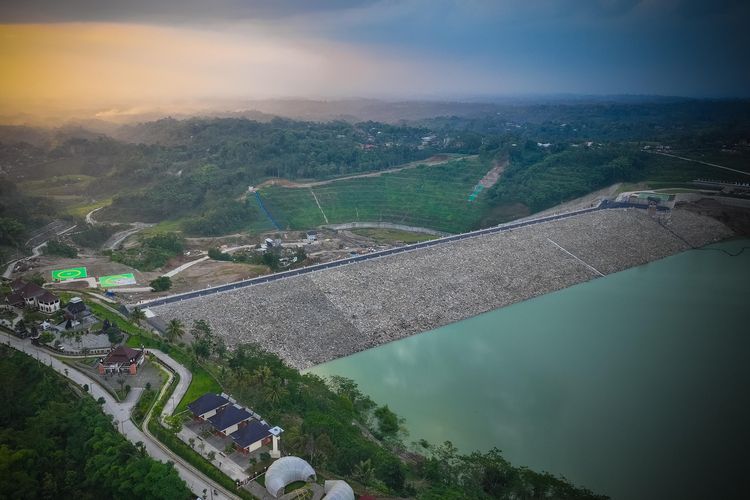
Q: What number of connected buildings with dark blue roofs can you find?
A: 3